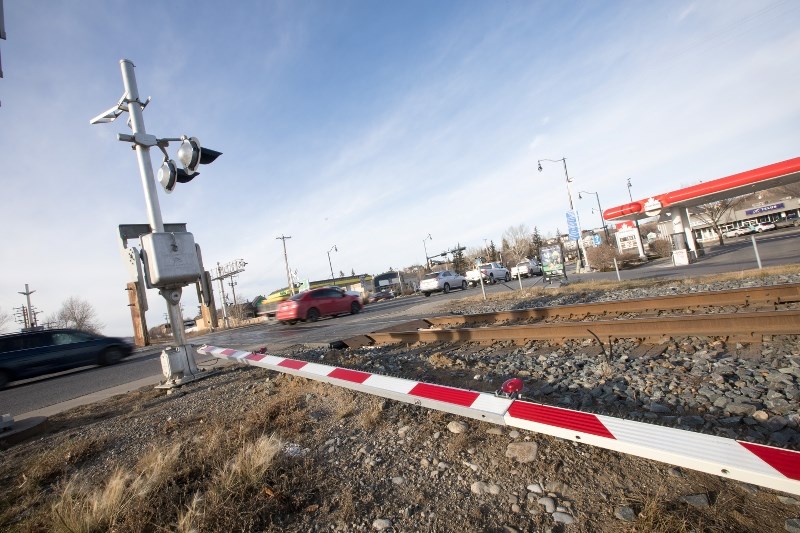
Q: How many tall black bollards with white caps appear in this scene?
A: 0